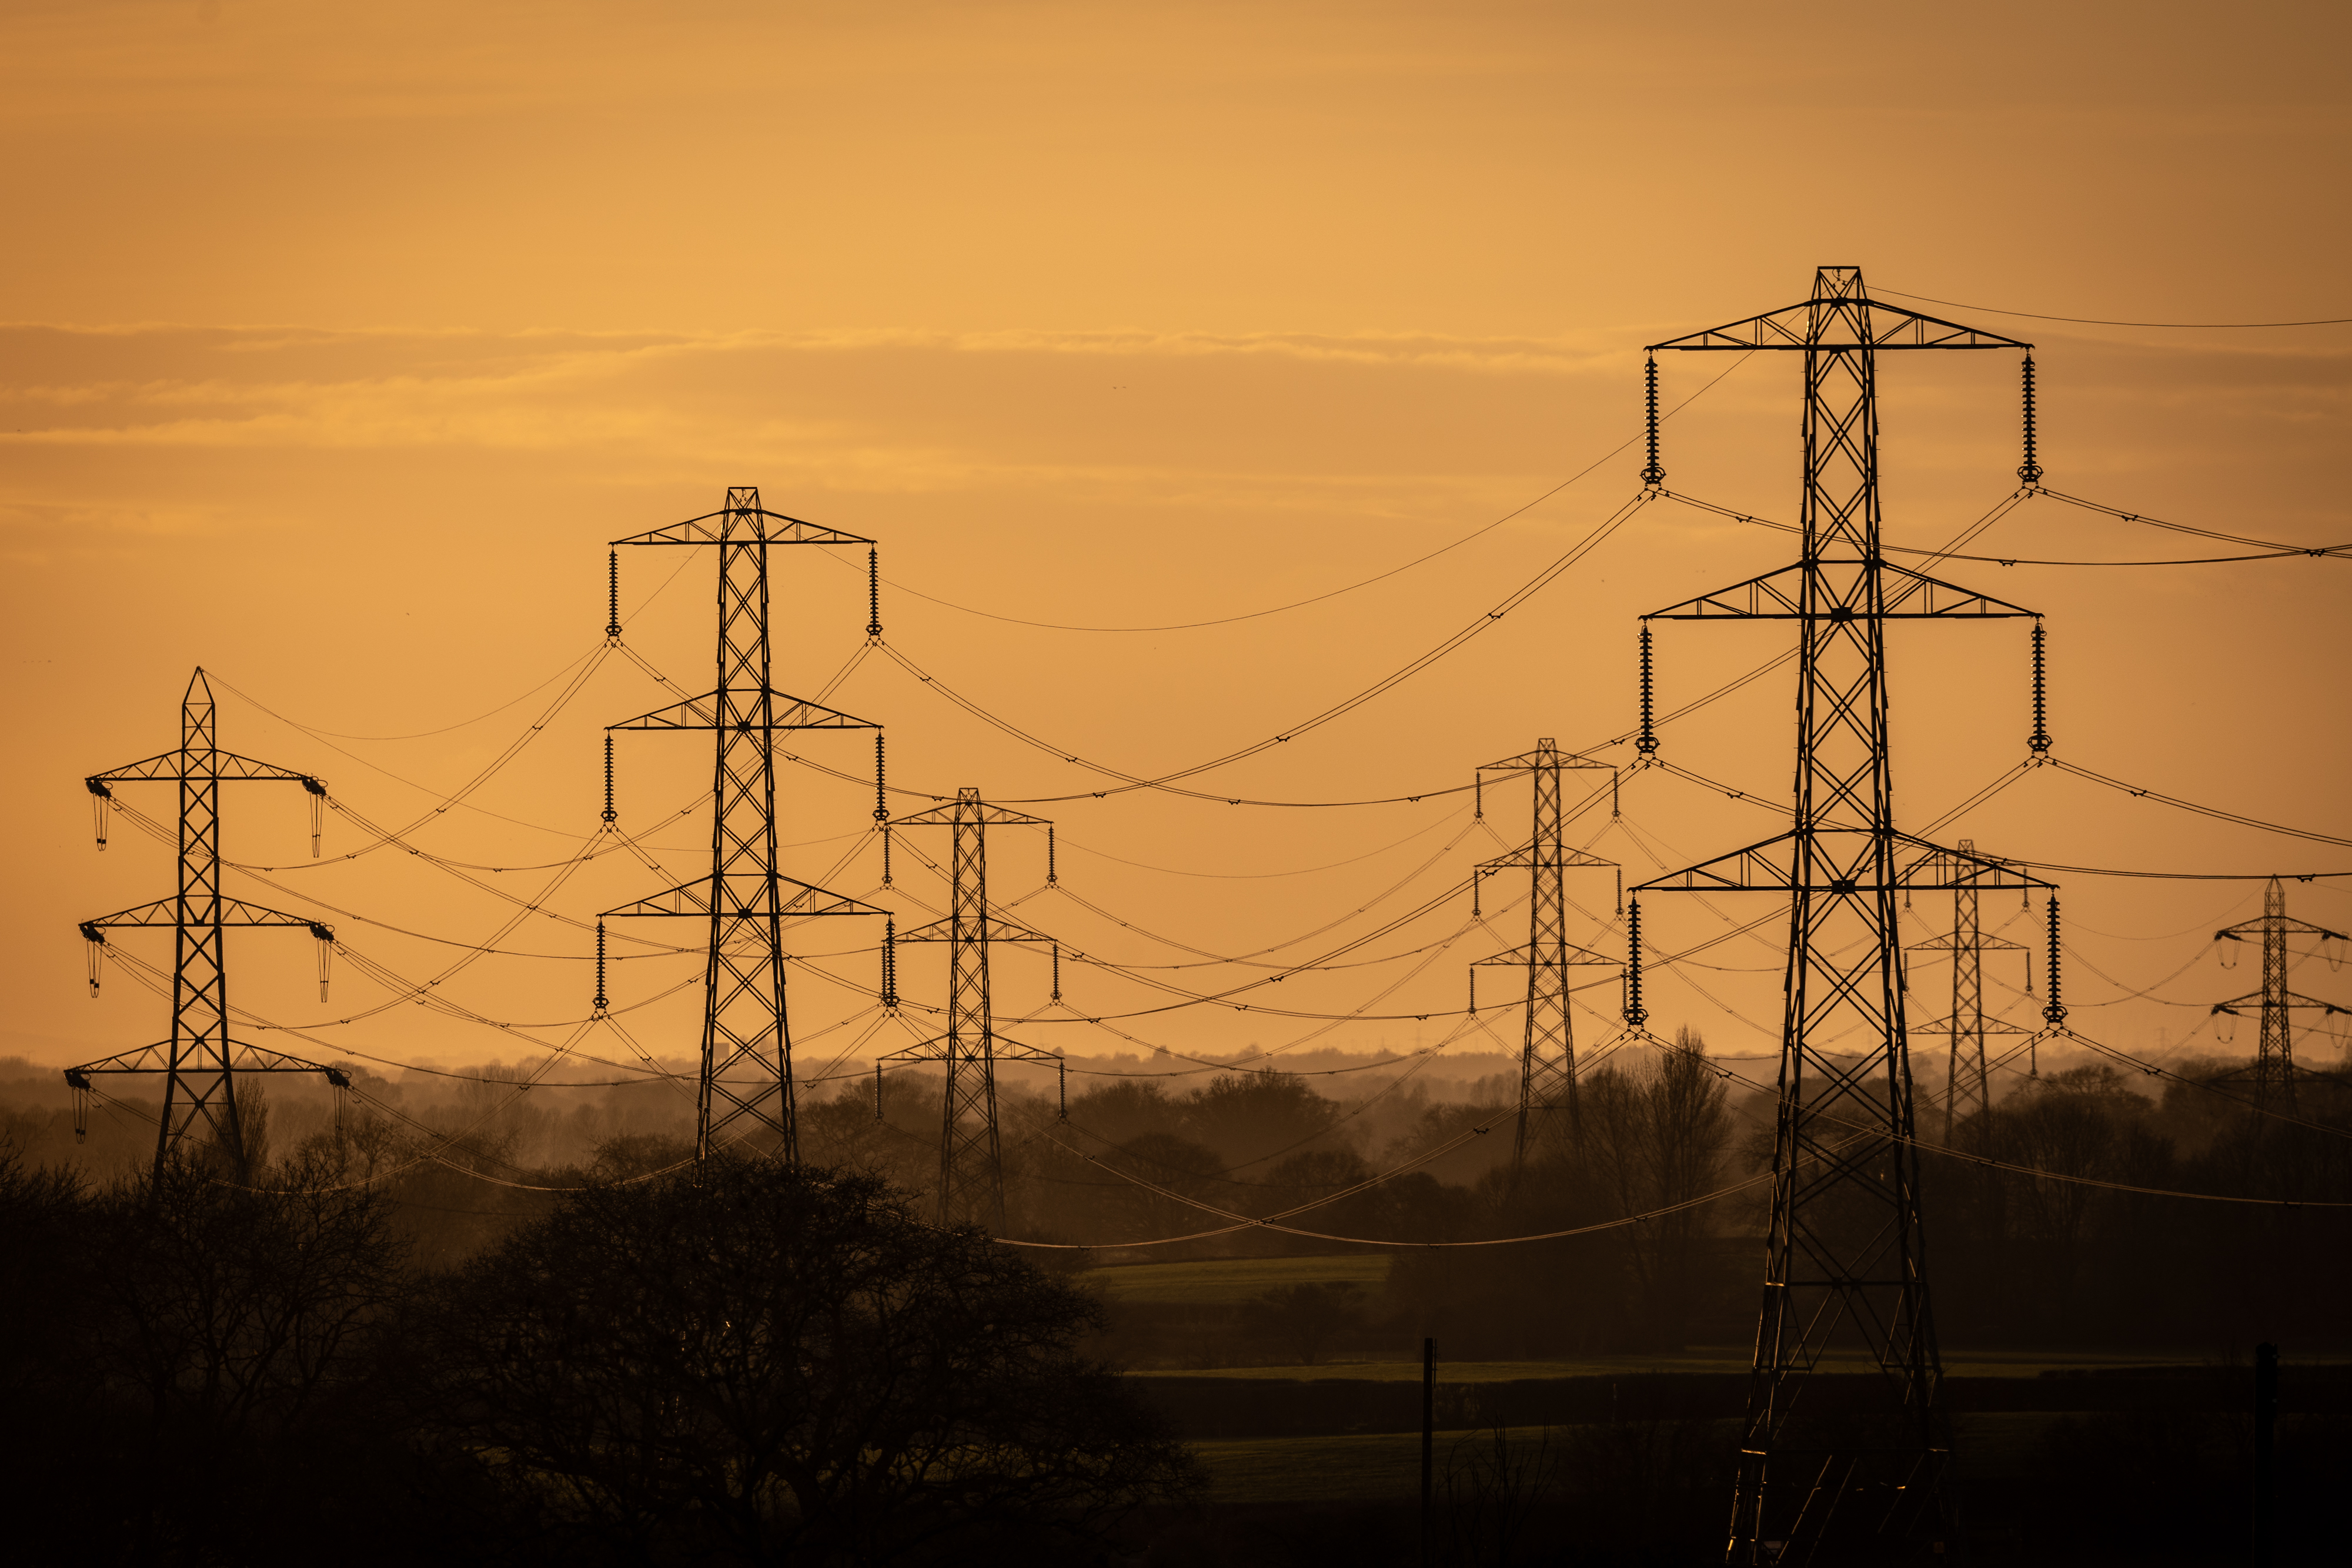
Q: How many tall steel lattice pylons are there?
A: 7